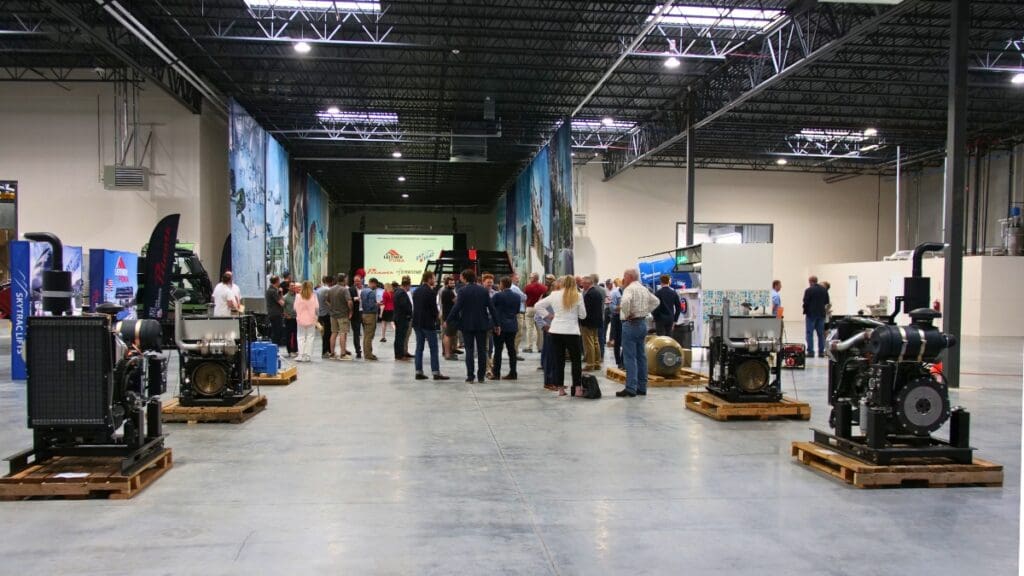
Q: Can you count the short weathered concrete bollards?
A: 0